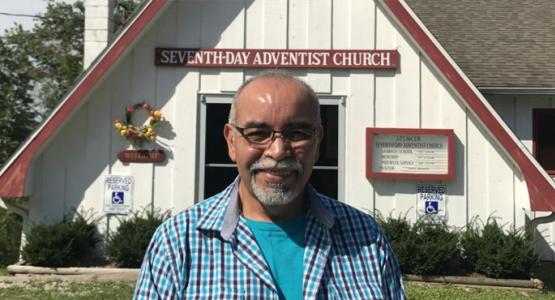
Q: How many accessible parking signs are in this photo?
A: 2